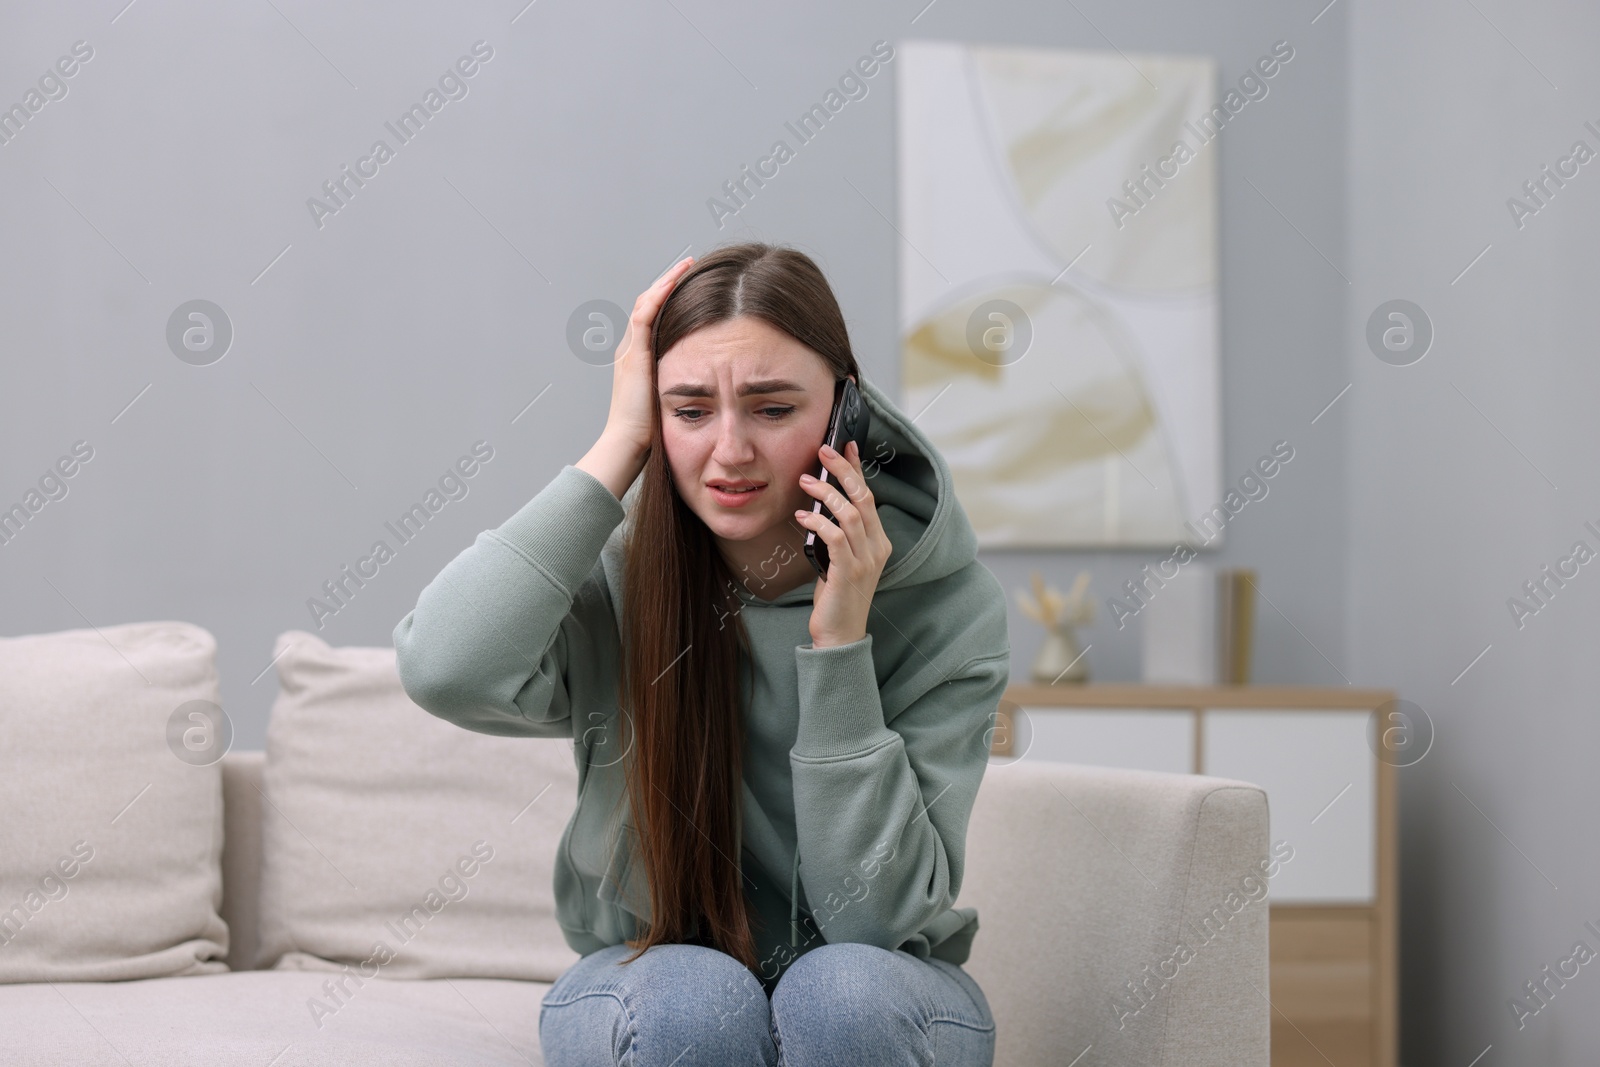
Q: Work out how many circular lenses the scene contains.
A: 3